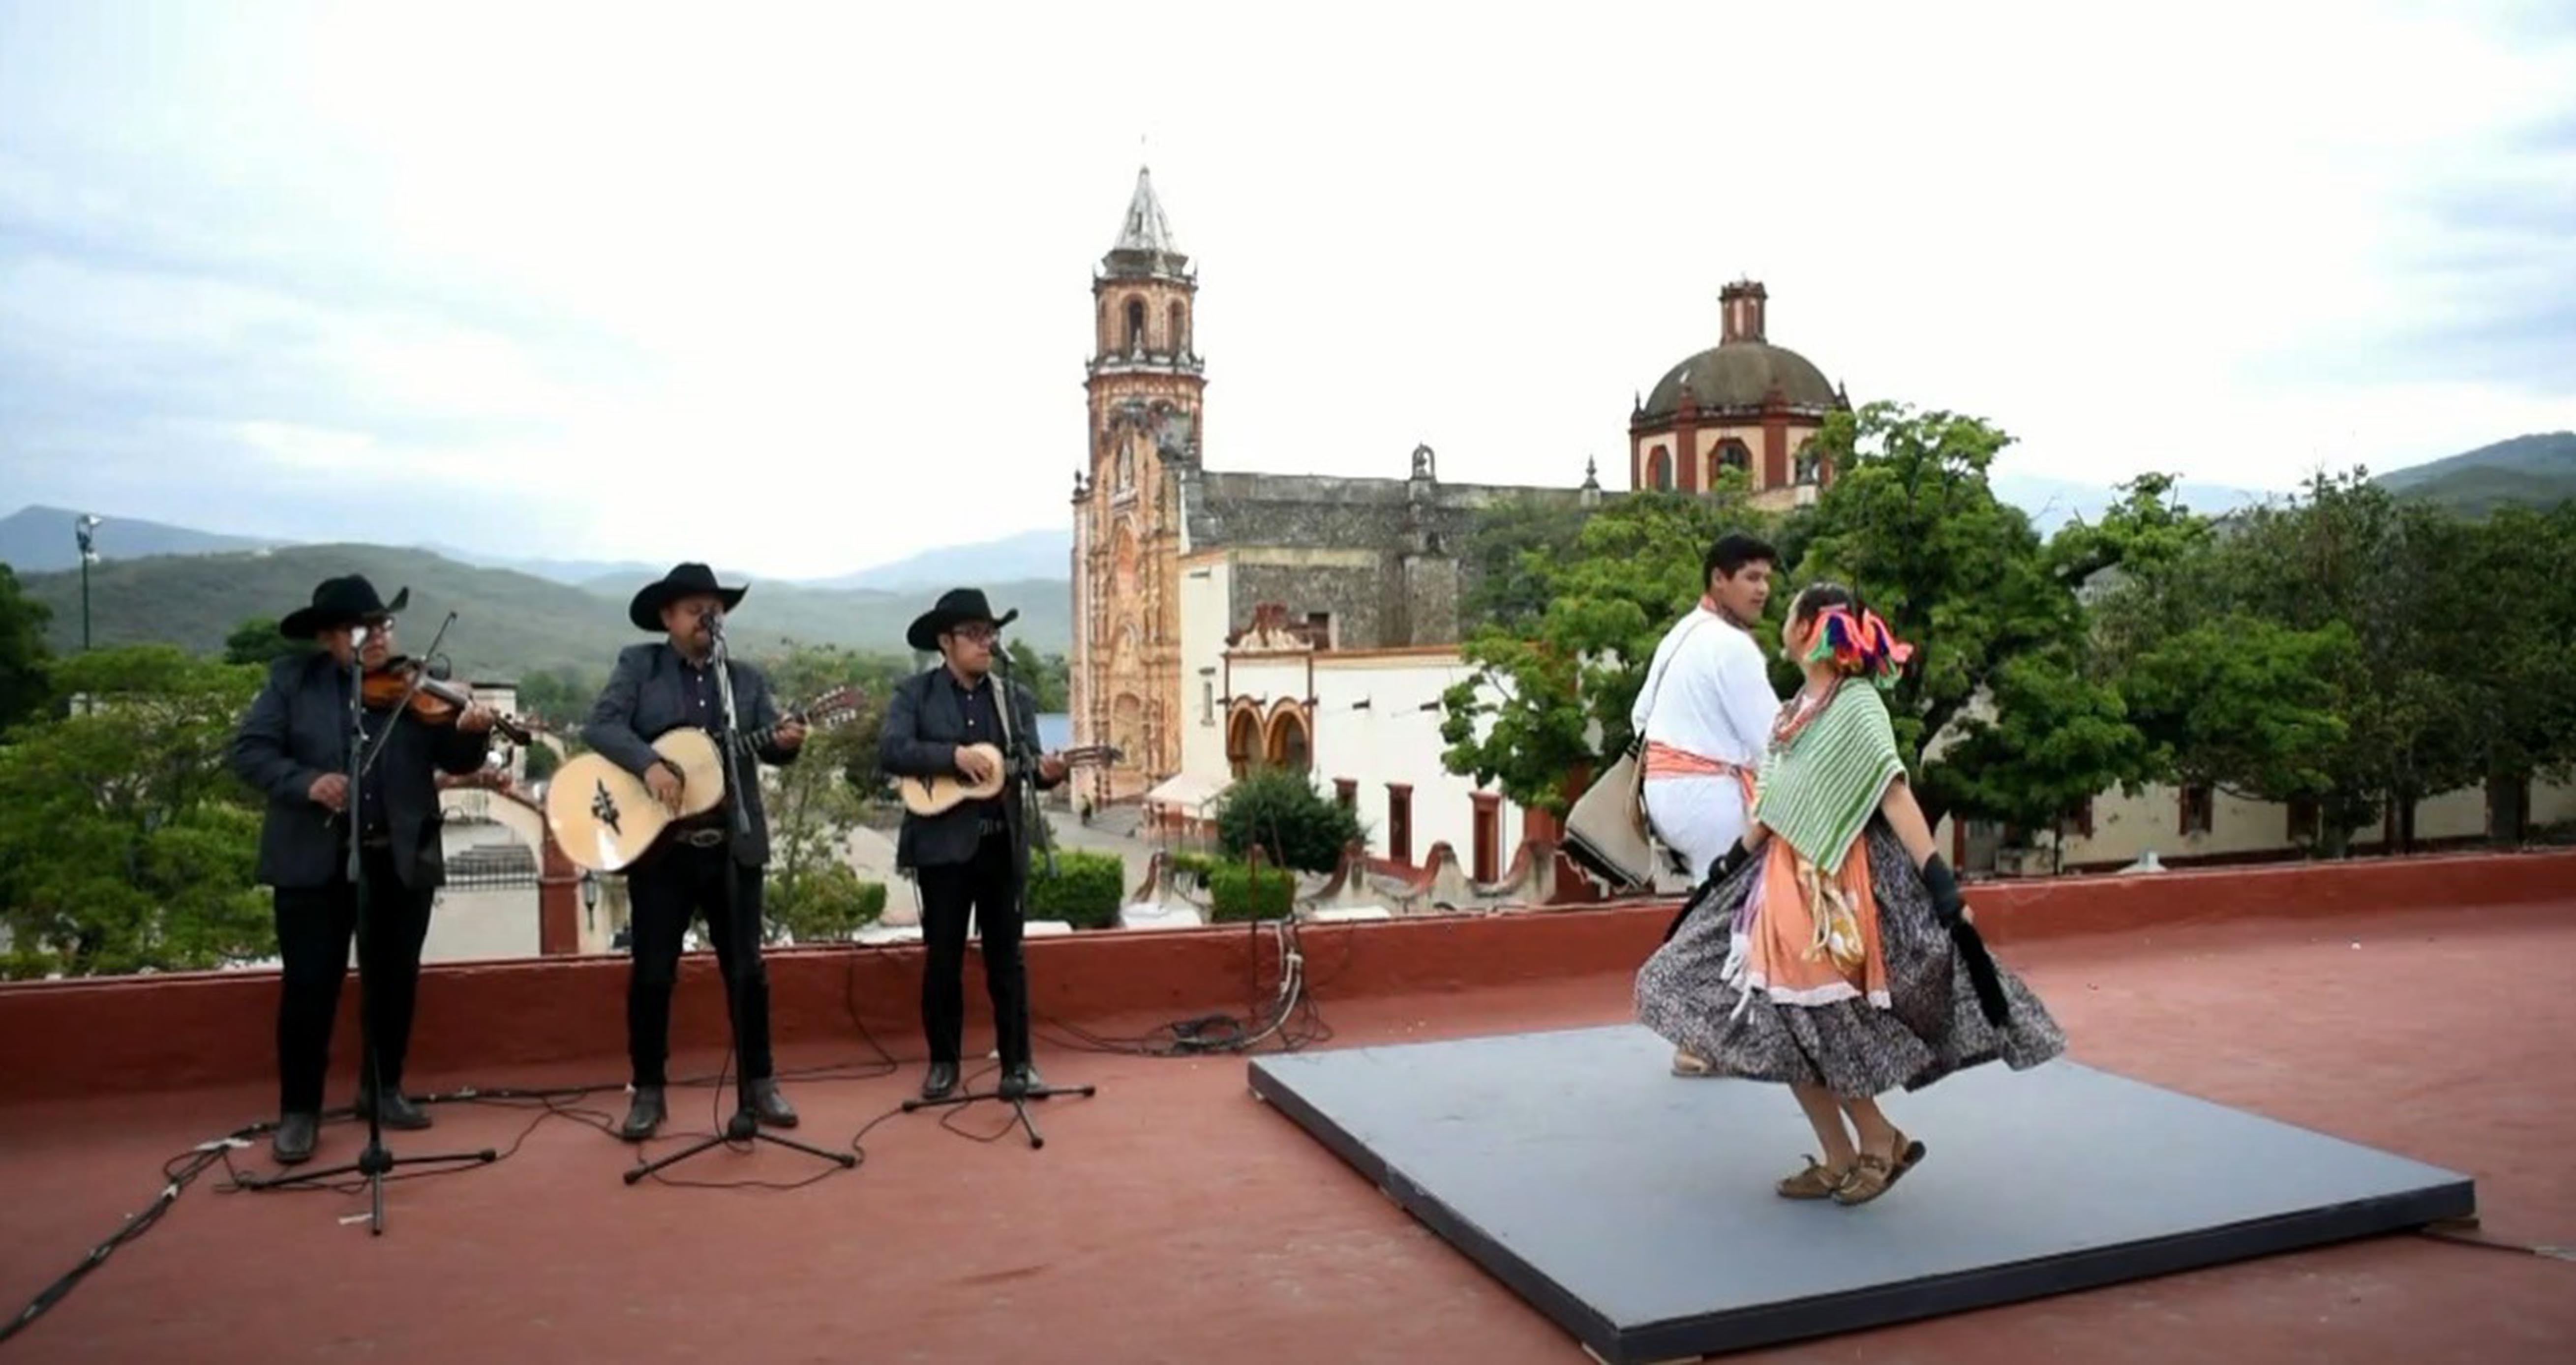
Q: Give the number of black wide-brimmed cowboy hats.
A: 3